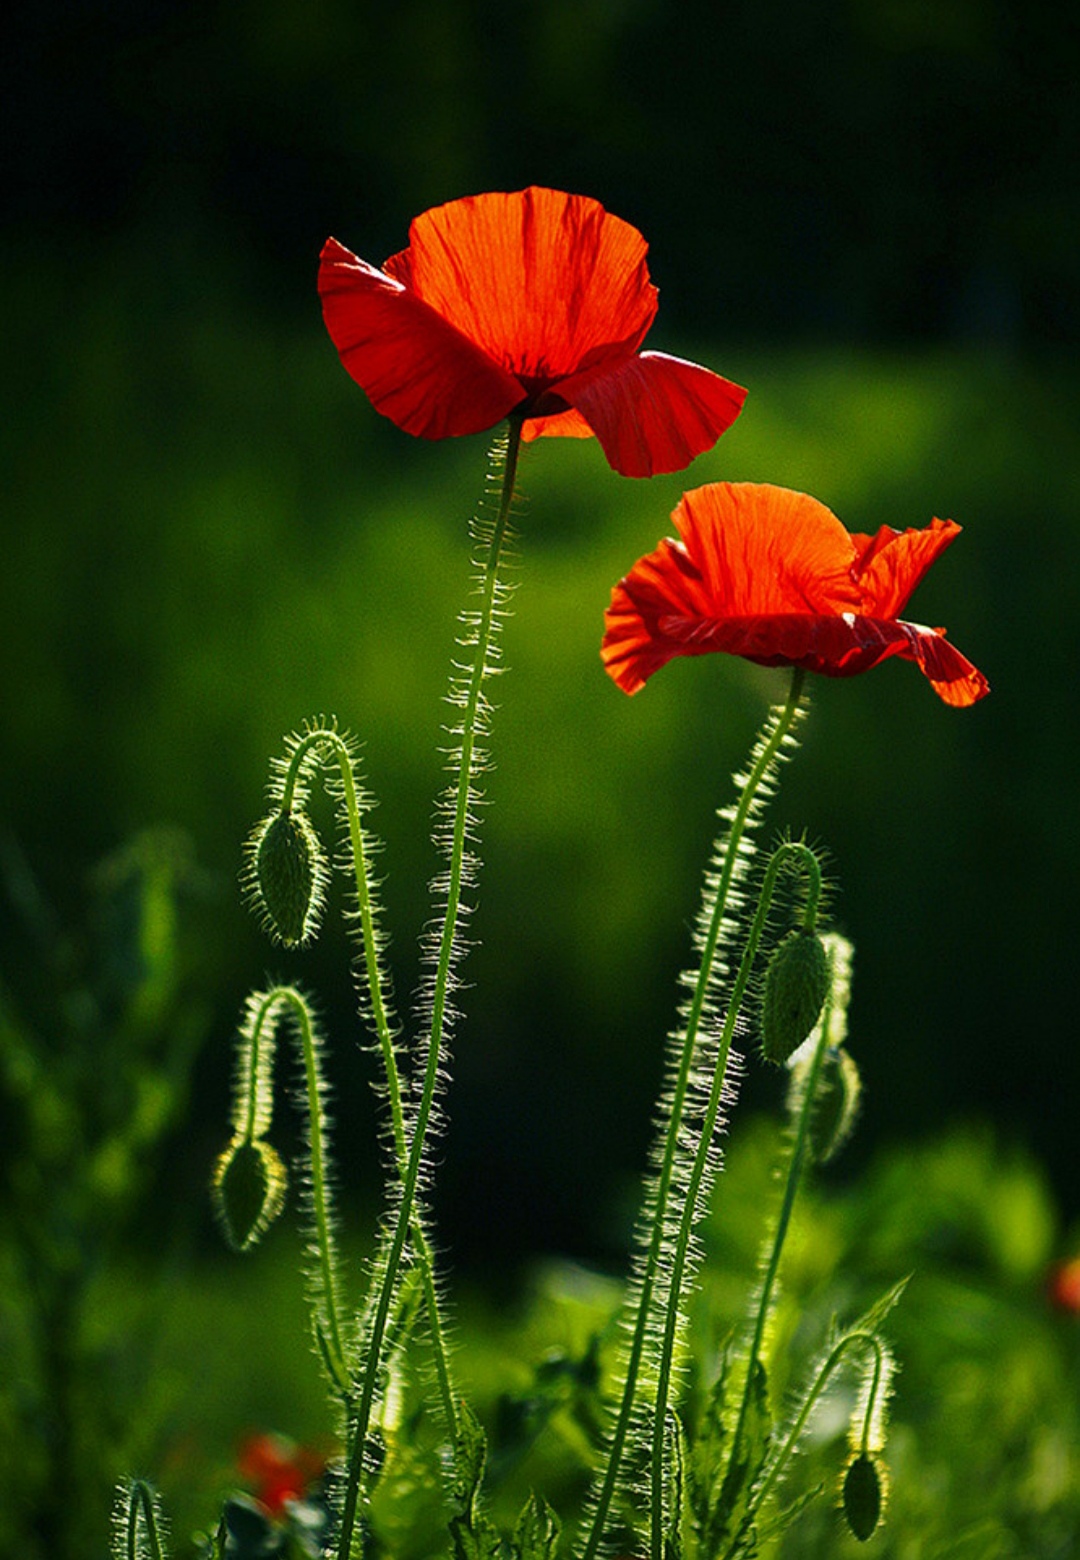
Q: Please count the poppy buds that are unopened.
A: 5